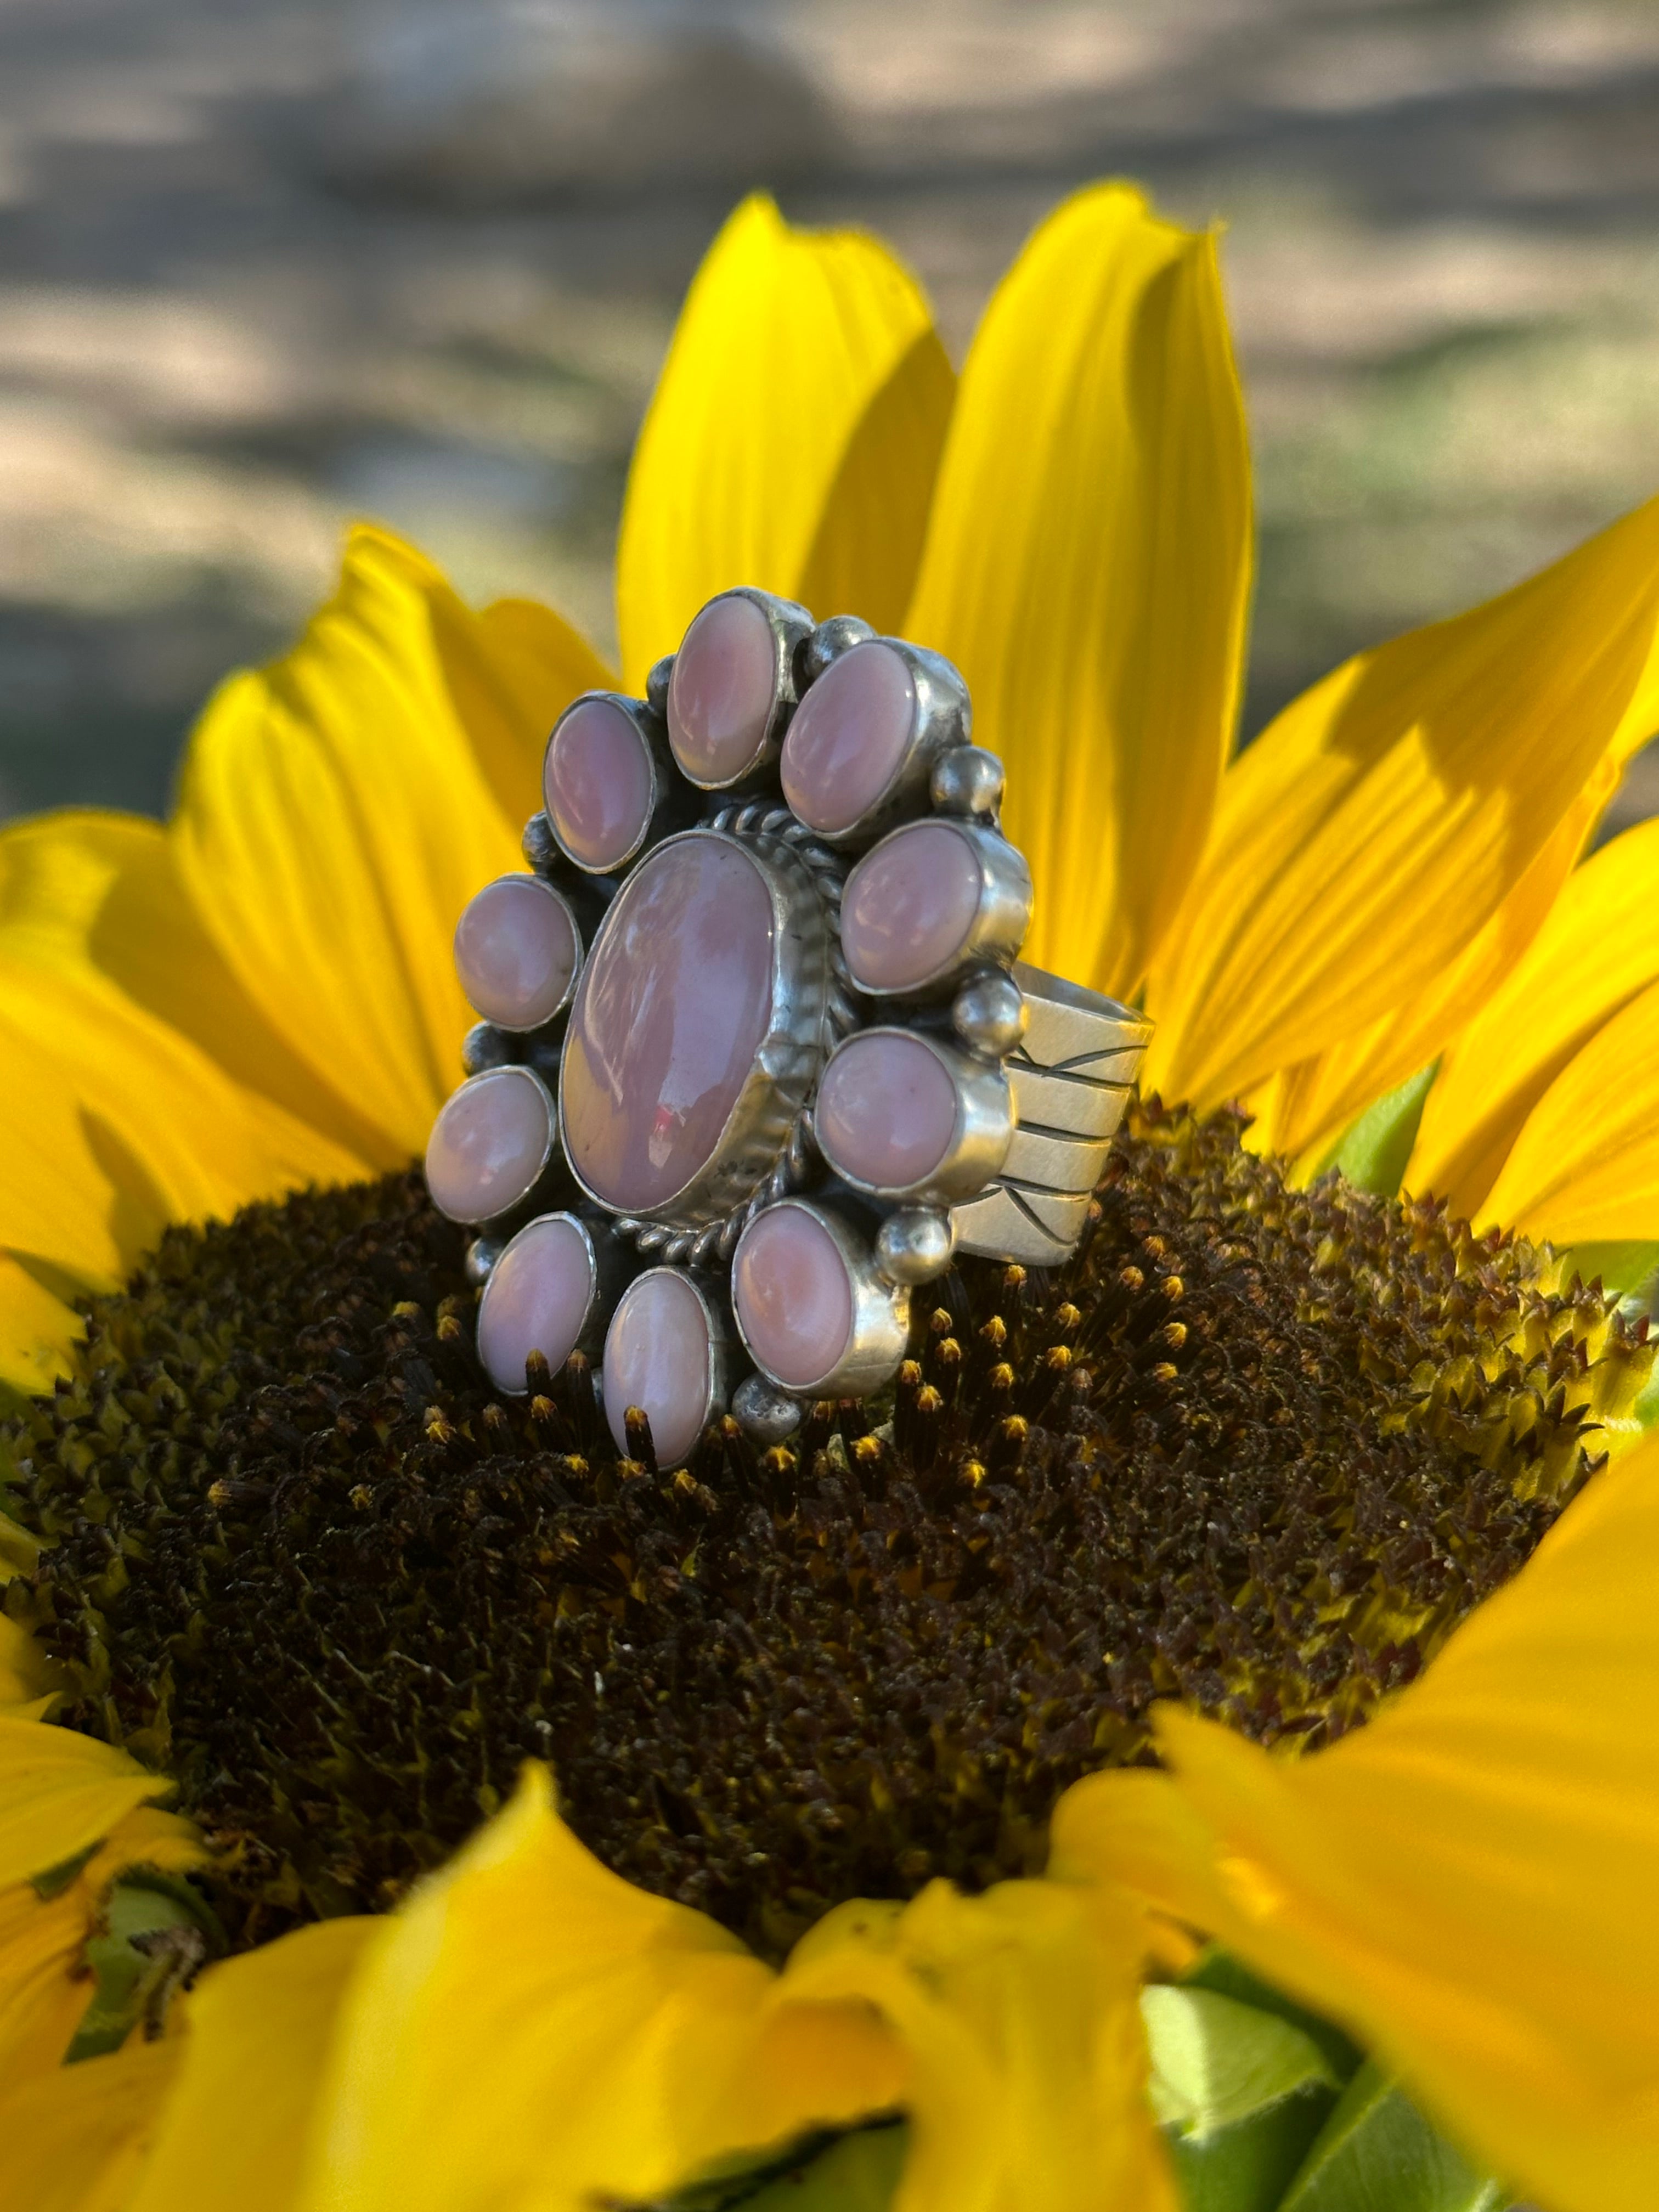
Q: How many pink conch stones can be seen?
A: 11